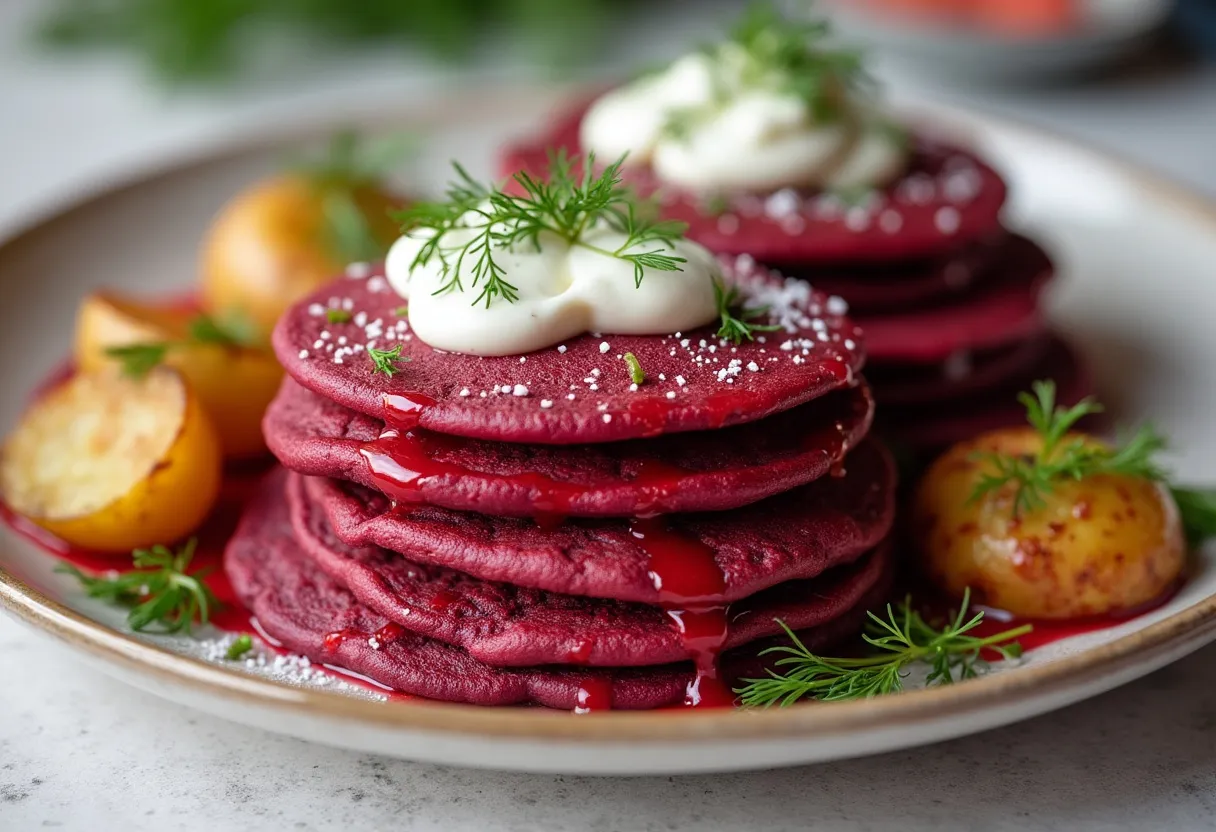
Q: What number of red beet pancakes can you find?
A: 10